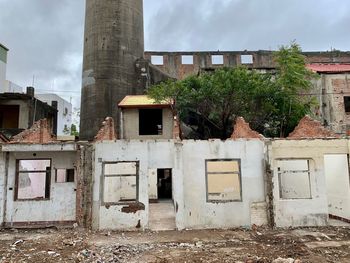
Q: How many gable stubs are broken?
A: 4